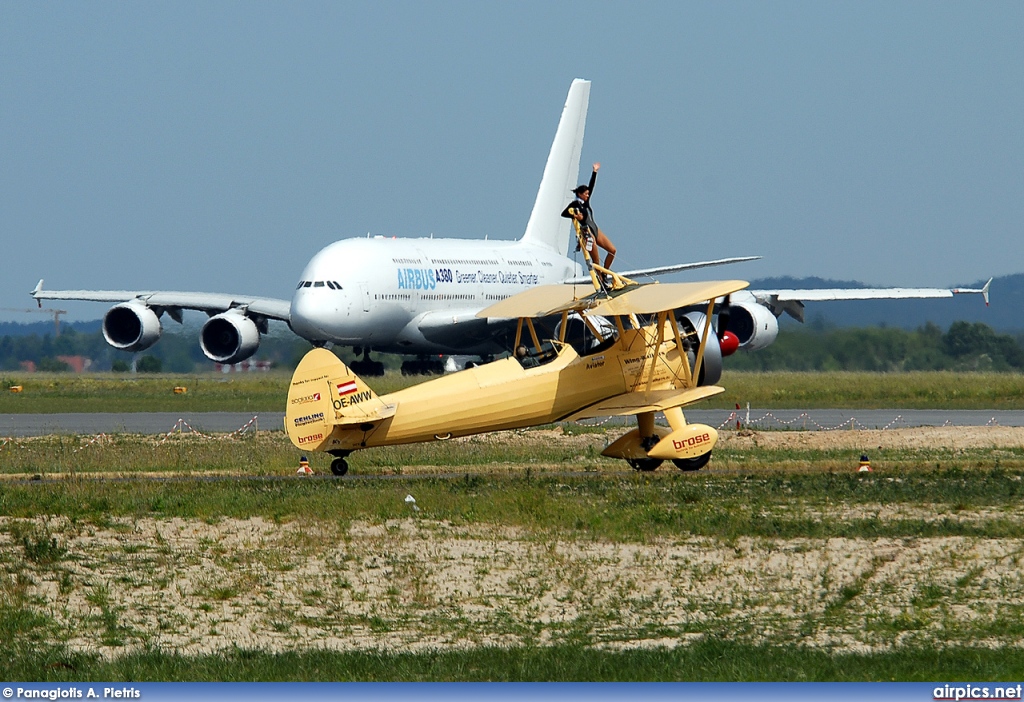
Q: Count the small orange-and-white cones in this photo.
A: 2